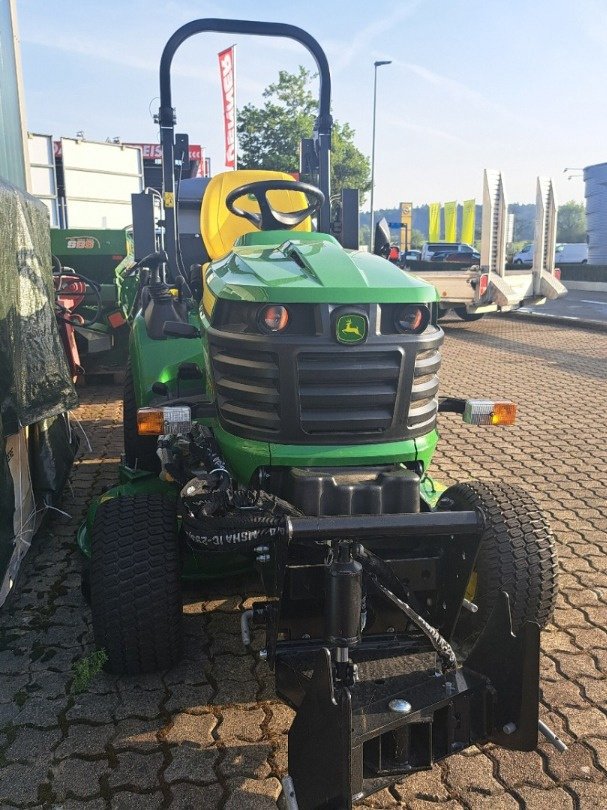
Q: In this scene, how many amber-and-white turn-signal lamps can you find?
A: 2